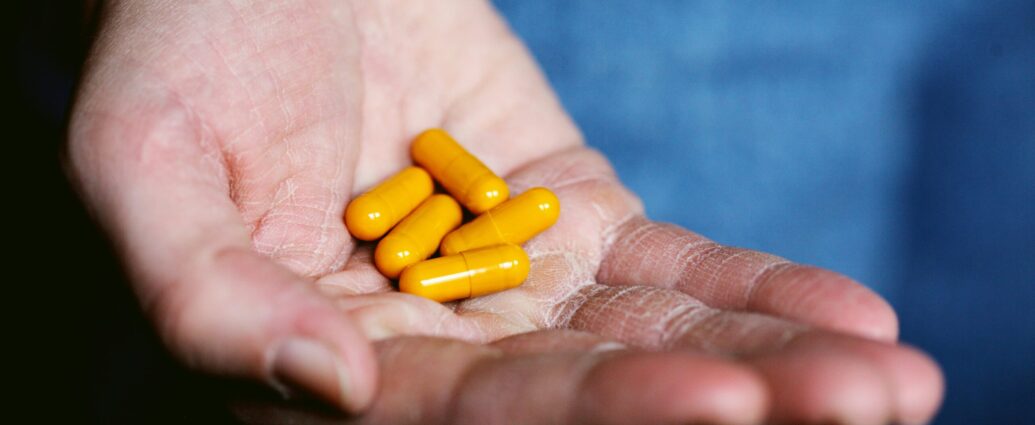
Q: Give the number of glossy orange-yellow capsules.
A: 5